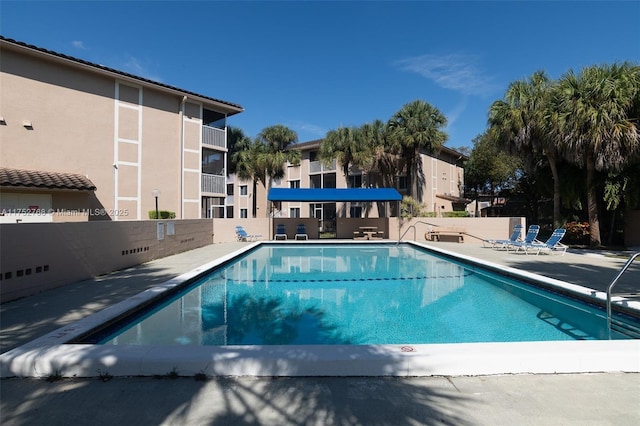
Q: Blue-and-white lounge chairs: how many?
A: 6